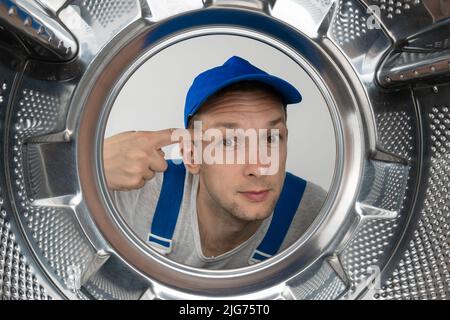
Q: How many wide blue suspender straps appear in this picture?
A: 2